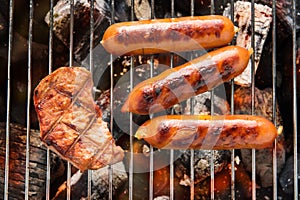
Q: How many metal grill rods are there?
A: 15